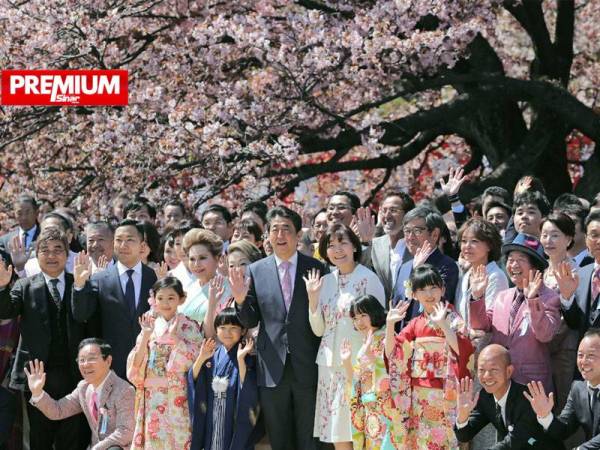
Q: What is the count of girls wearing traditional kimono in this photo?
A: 3